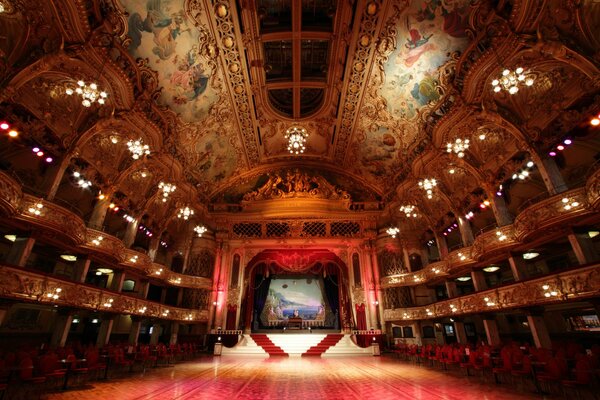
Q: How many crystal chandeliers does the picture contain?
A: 11